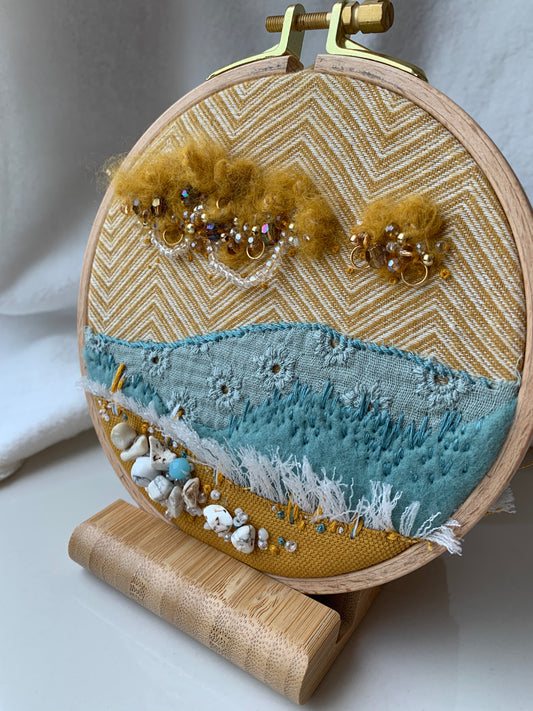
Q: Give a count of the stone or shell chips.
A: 9